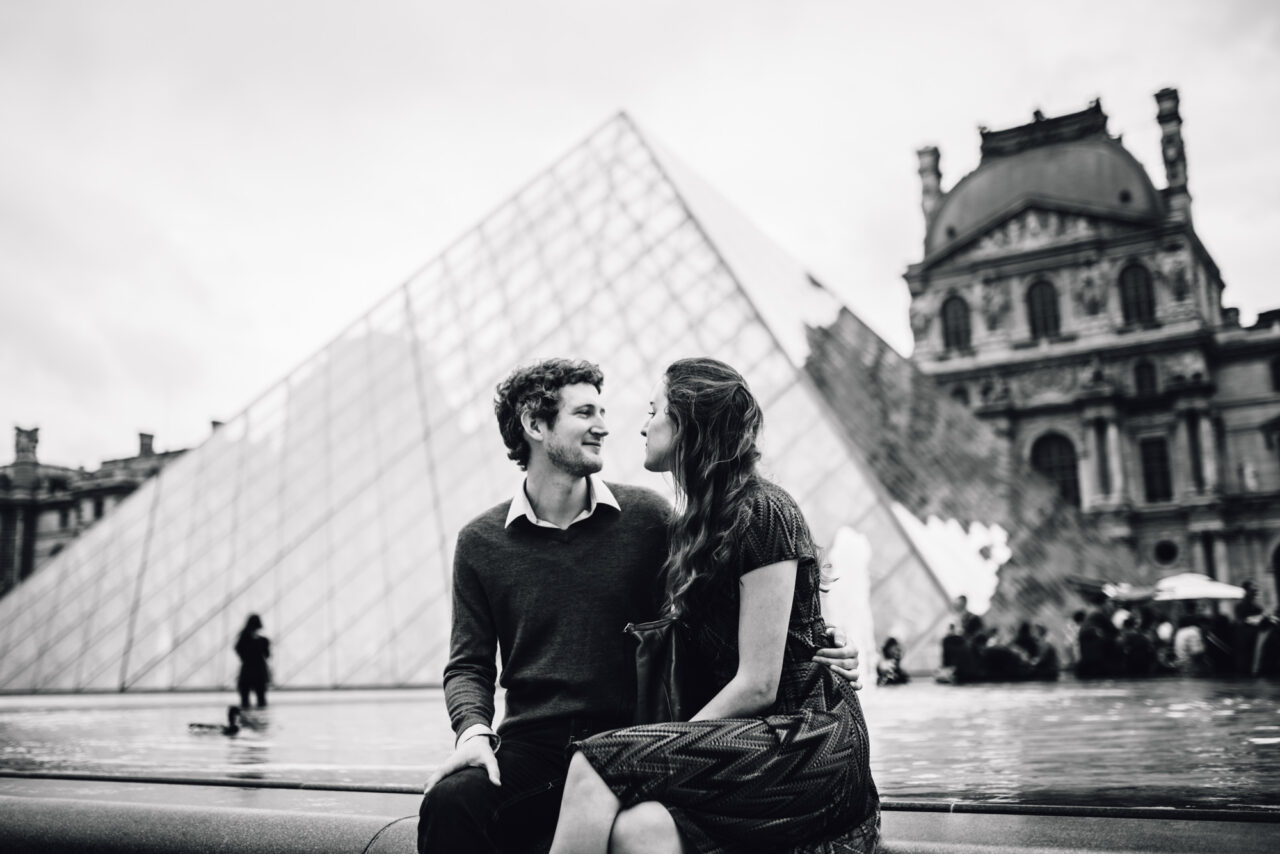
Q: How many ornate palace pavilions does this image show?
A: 1